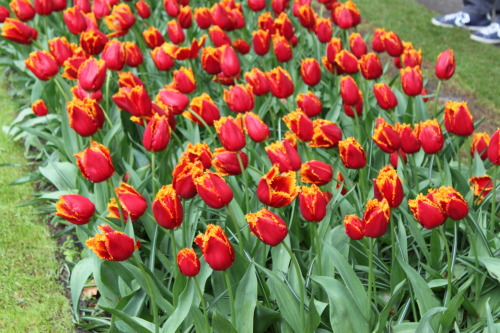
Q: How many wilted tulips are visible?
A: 0